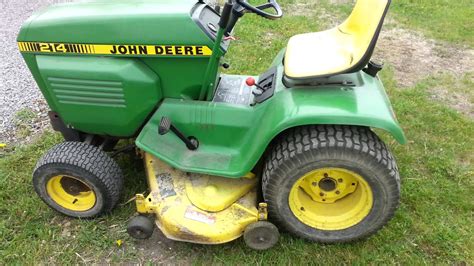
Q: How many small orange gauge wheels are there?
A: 0